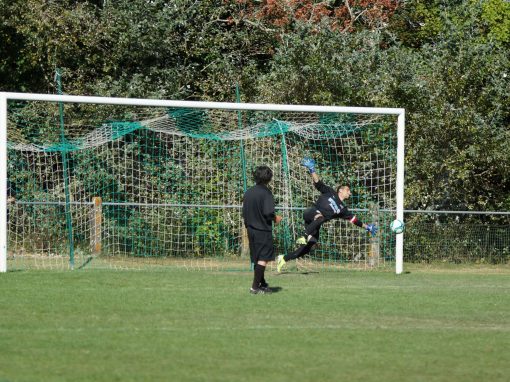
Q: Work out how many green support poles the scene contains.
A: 2